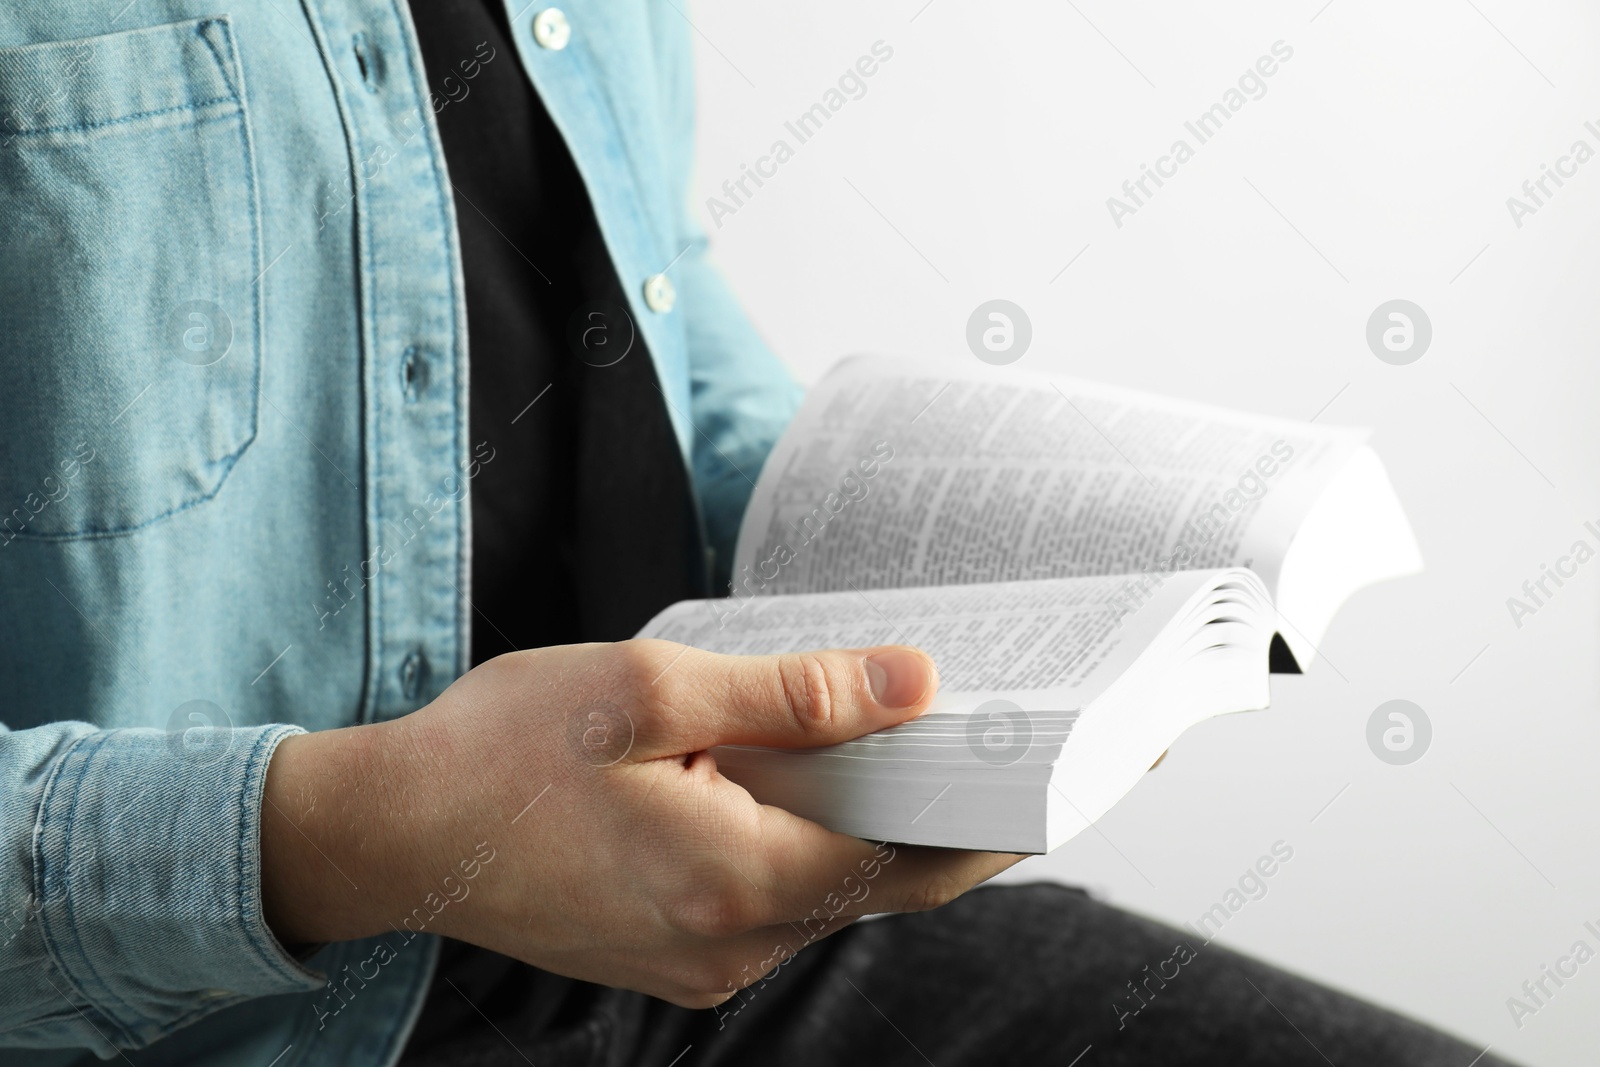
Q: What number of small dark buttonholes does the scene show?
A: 3